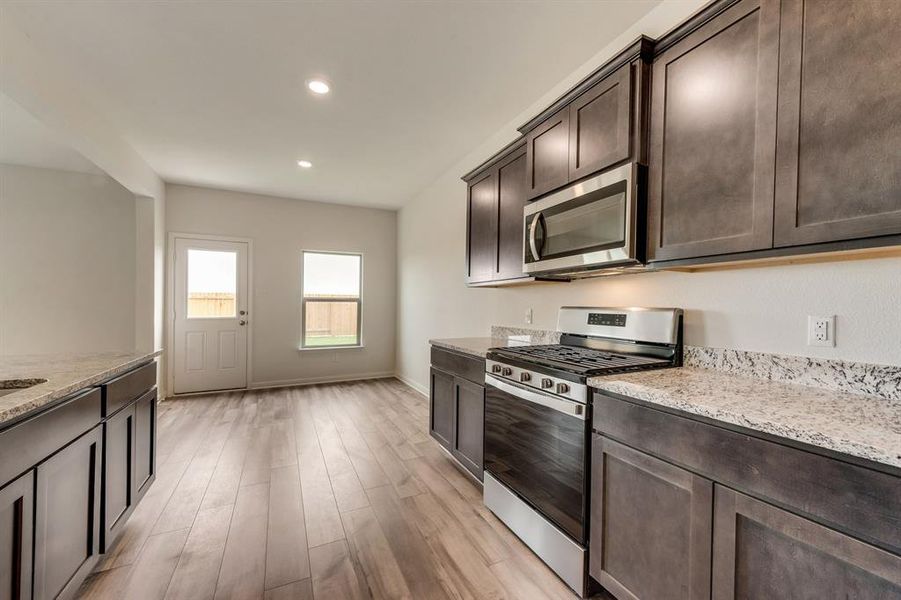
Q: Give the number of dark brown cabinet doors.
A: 14